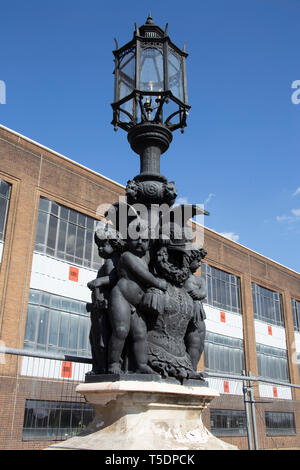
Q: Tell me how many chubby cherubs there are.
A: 3